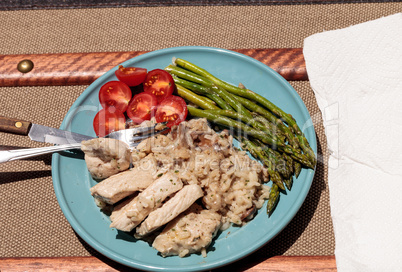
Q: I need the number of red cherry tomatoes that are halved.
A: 6